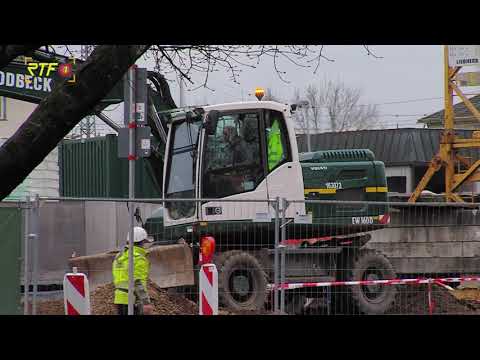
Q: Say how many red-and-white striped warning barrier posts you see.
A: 2